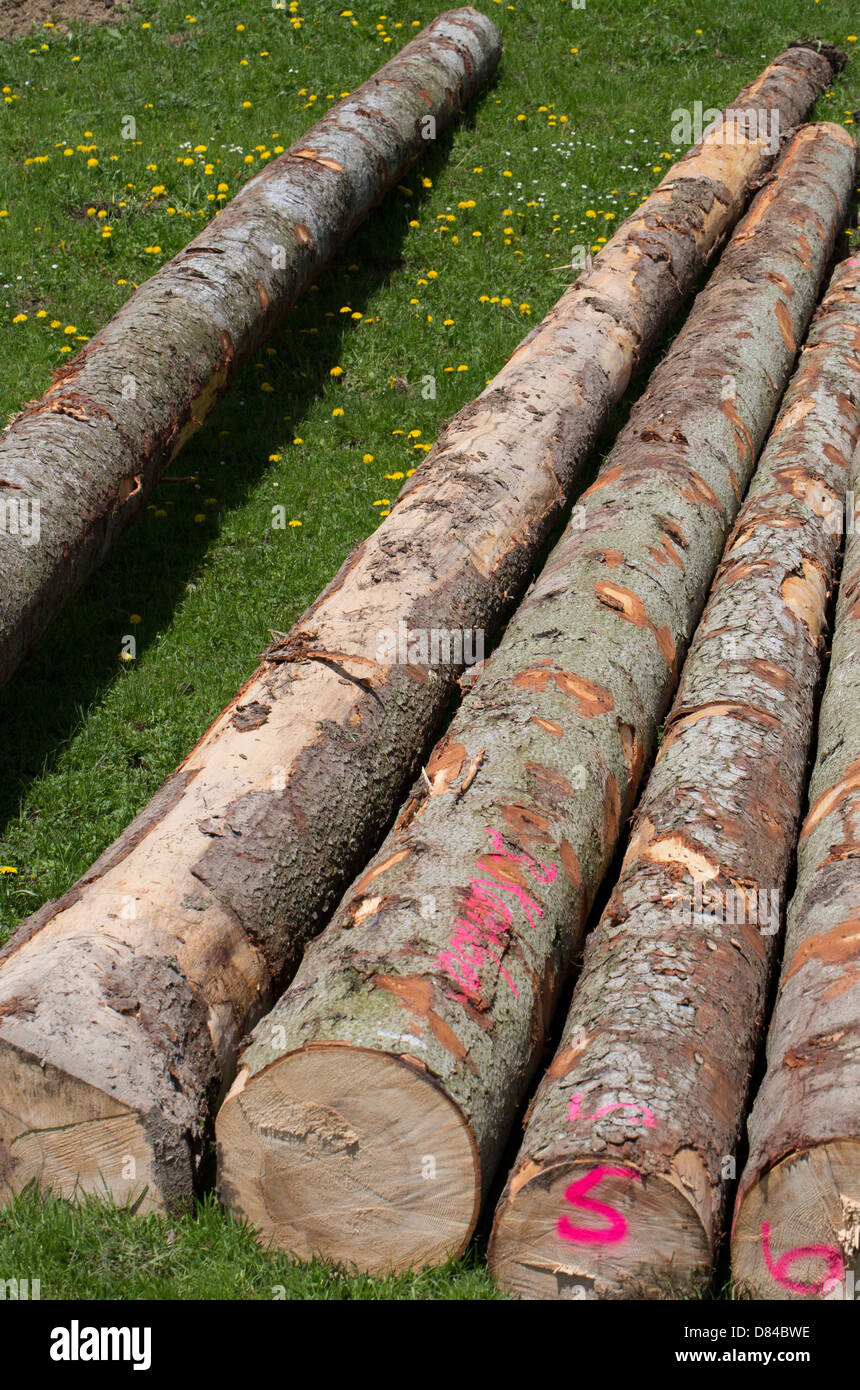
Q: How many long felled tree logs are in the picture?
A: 5